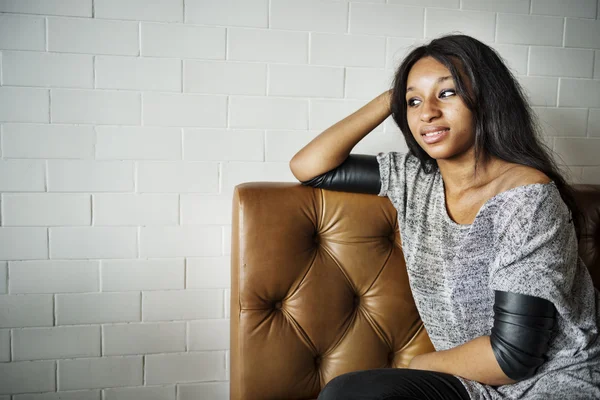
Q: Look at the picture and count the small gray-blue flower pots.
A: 0